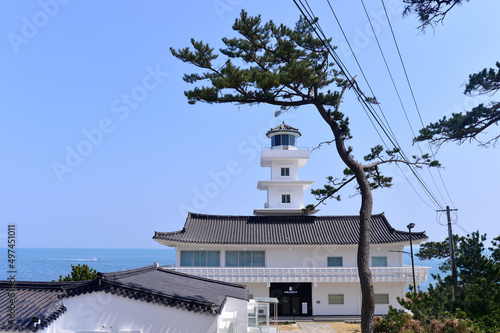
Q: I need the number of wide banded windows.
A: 2